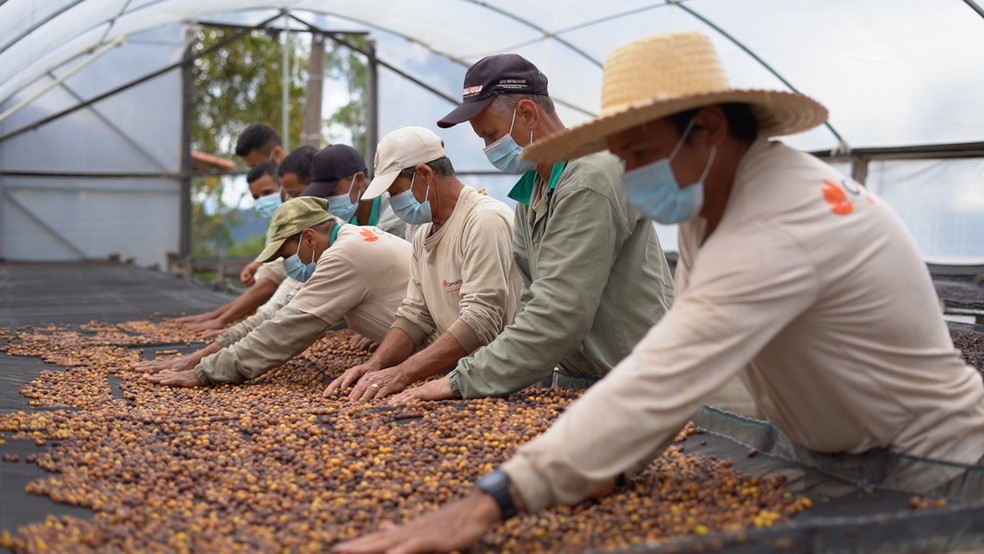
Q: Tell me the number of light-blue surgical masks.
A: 6